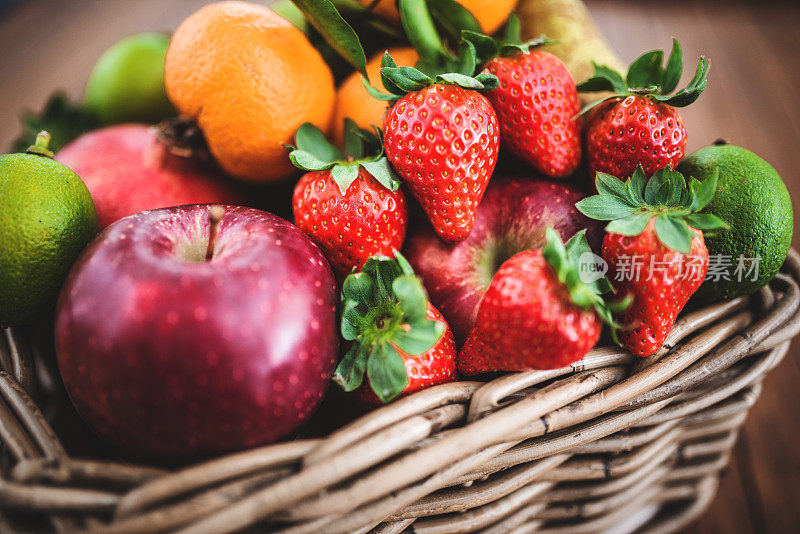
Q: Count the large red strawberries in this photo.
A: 7